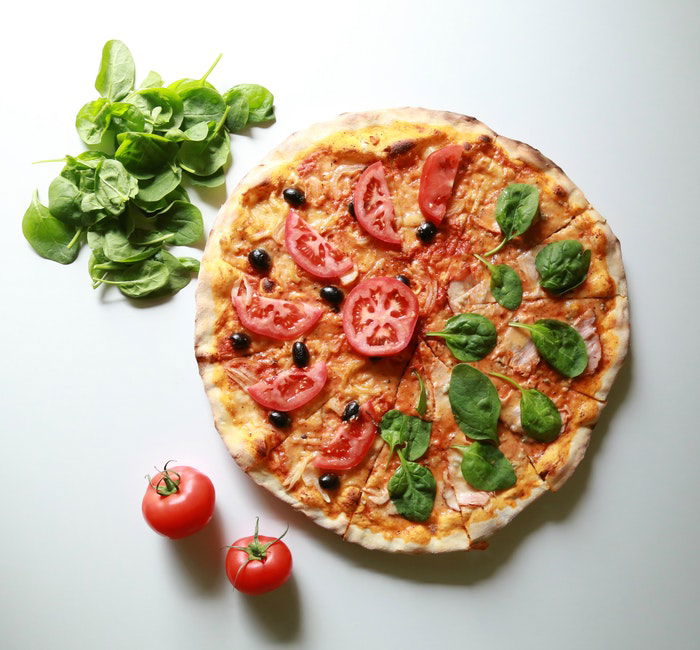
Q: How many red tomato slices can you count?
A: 7